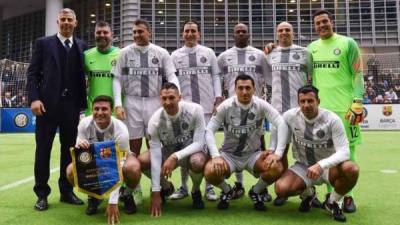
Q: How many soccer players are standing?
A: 6